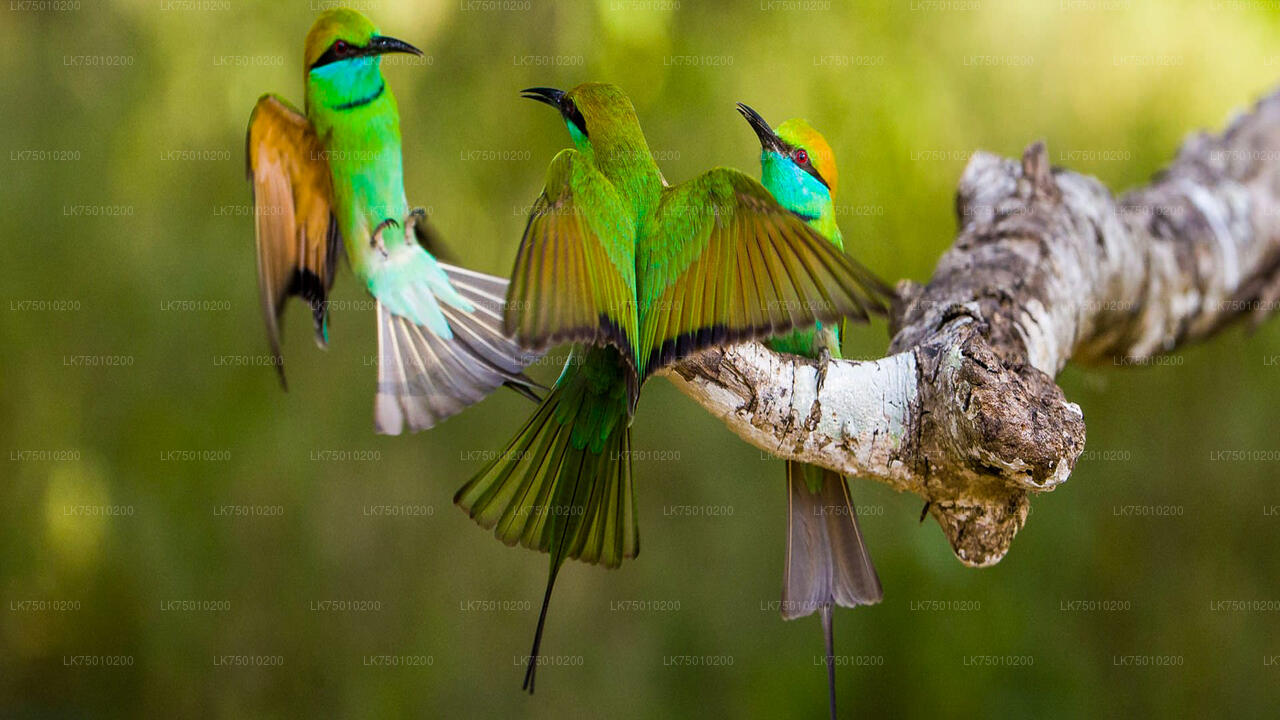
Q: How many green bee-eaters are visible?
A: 3